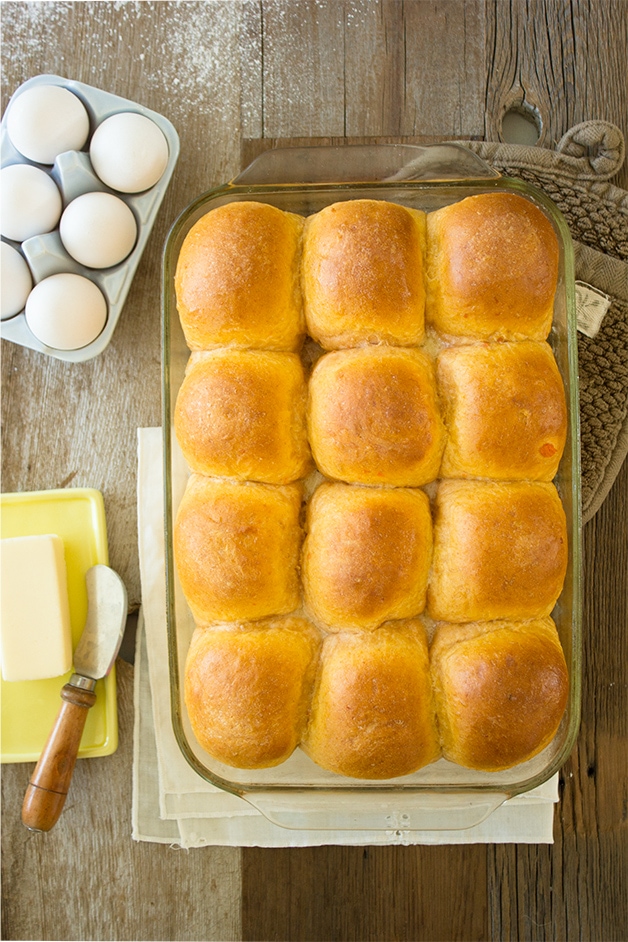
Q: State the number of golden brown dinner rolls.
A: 12